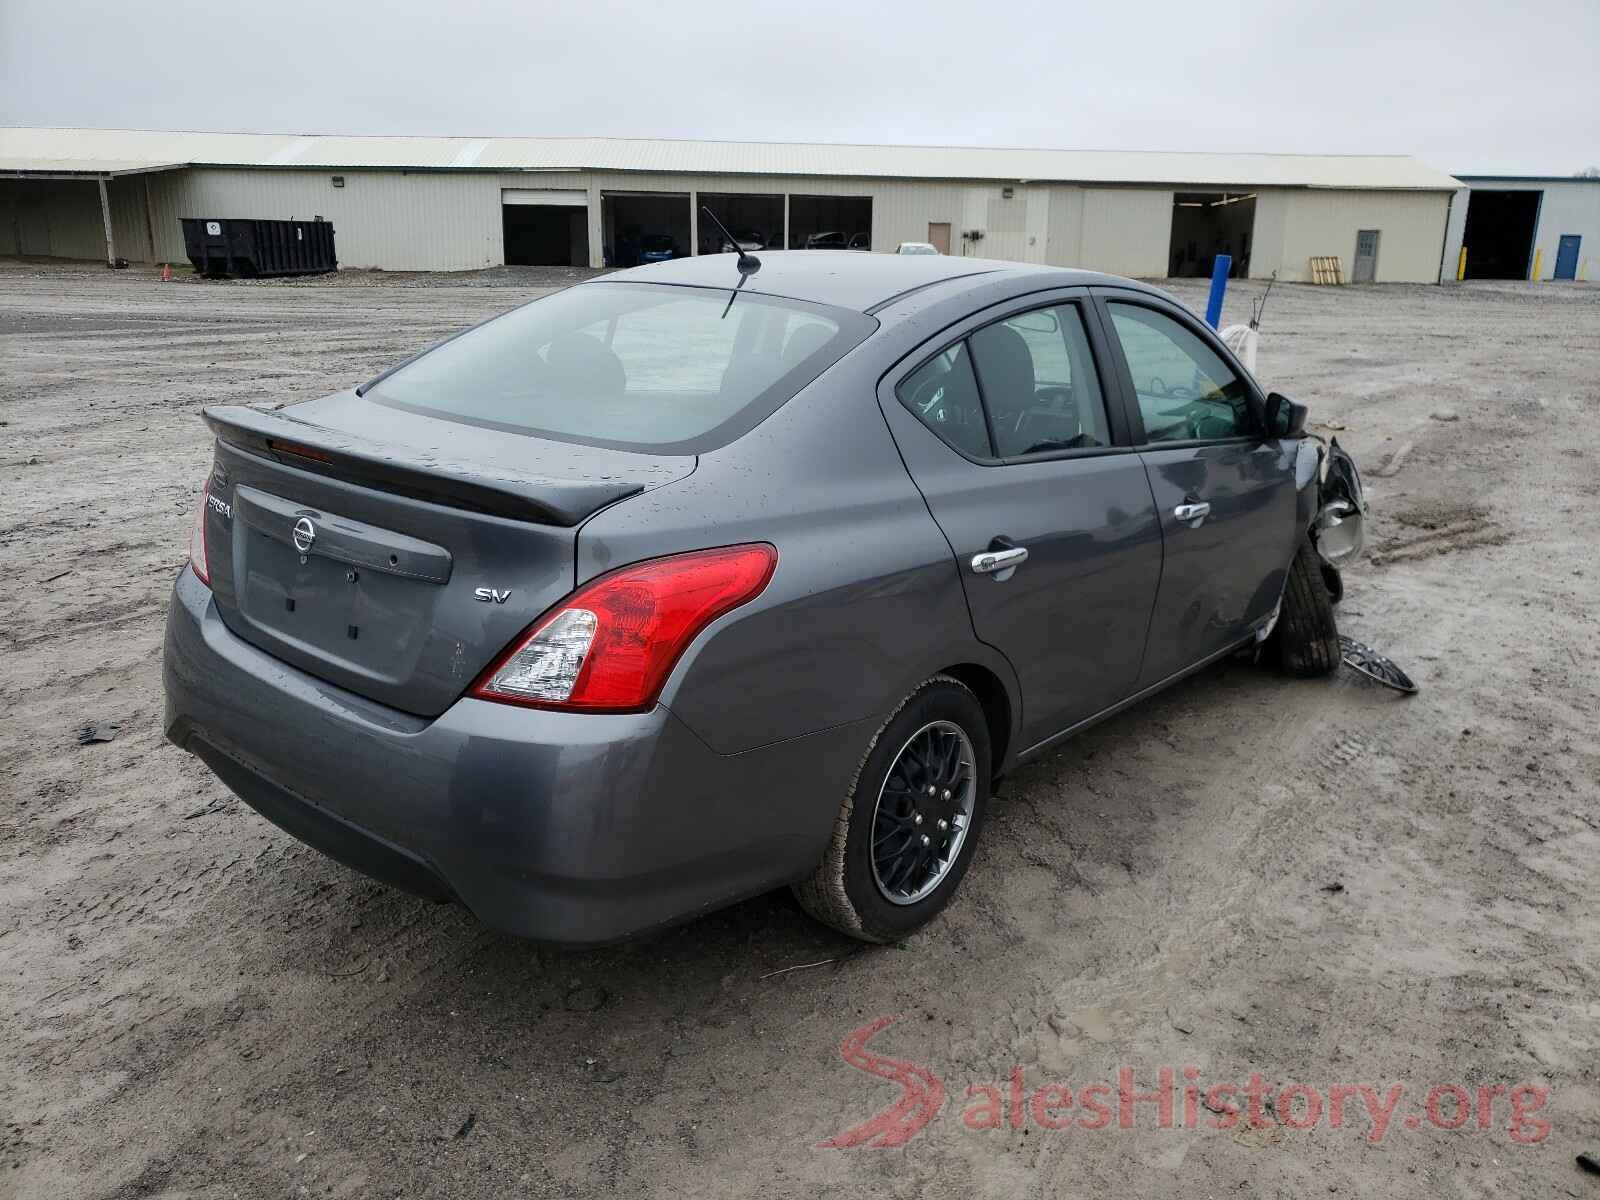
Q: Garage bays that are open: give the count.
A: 6